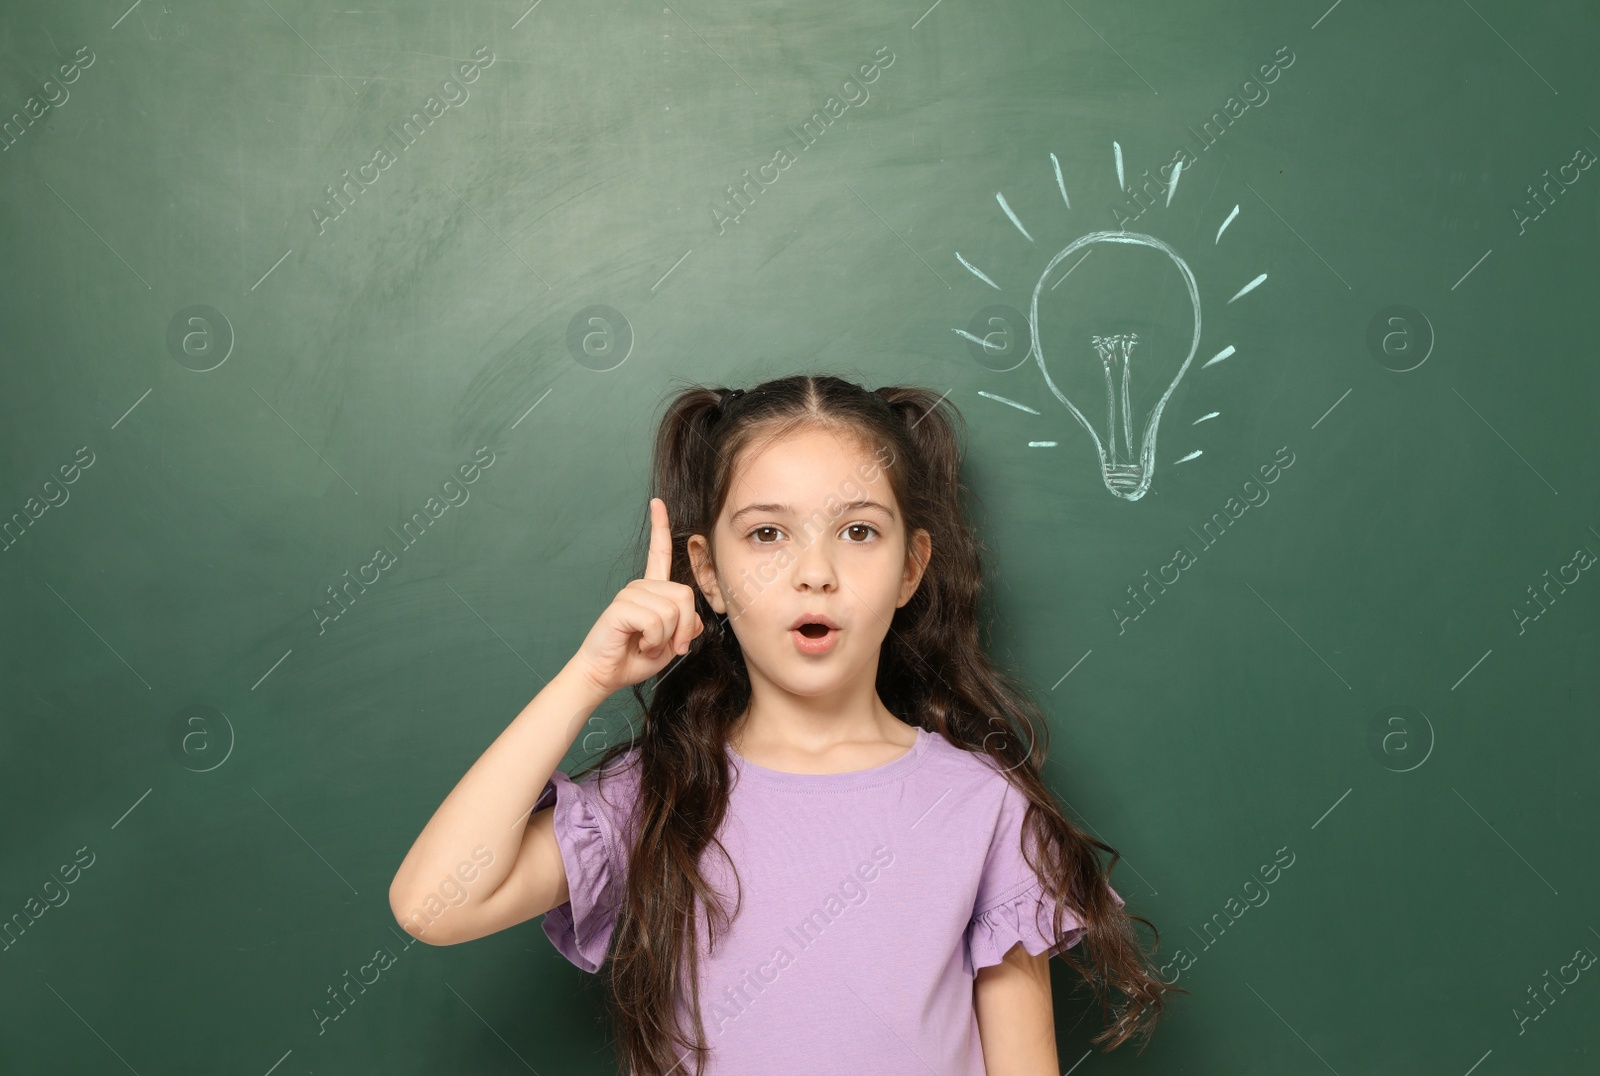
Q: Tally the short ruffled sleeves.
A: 2